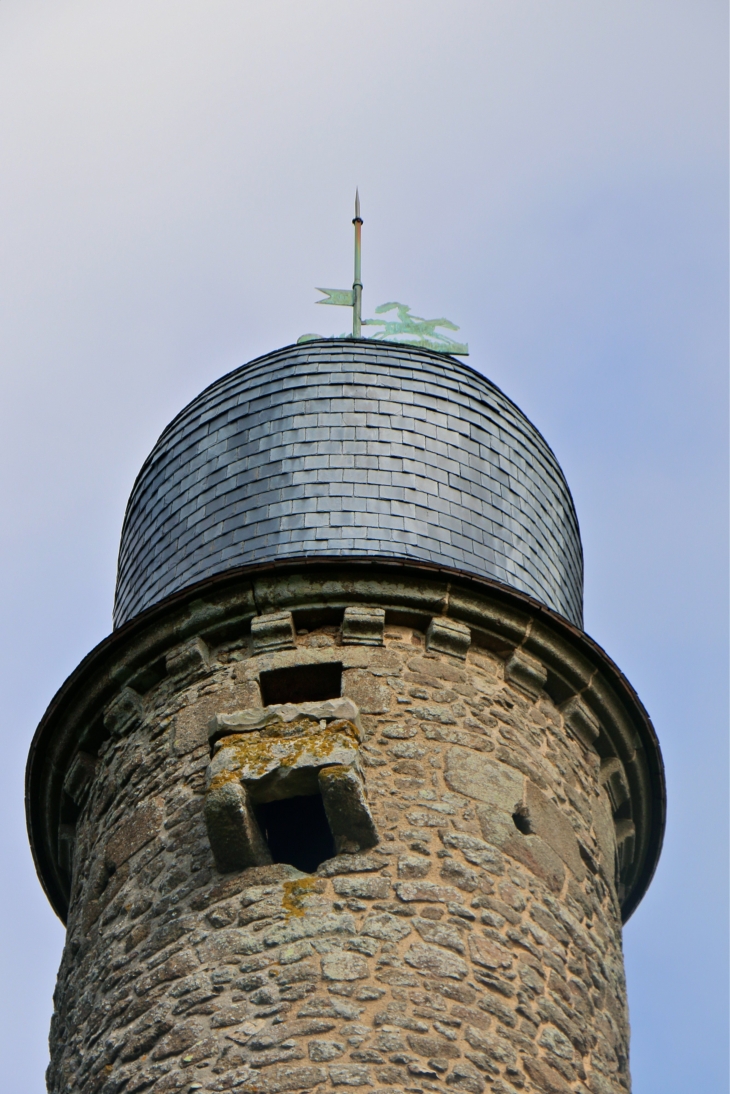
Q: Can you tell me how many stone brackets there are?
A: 11